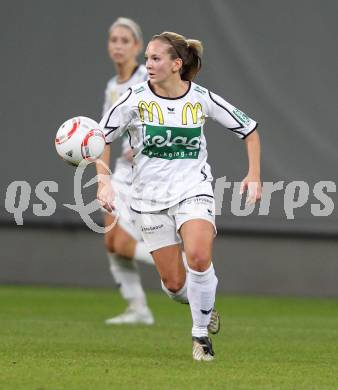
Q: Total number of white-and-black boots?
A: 2